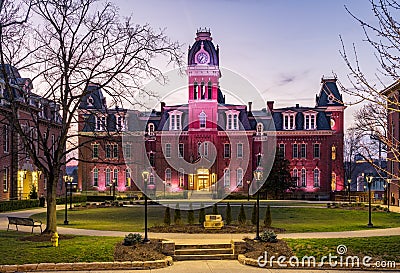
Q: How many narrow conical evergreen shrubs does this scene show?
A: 9